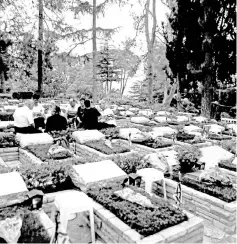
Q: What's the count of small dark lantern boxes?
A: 2